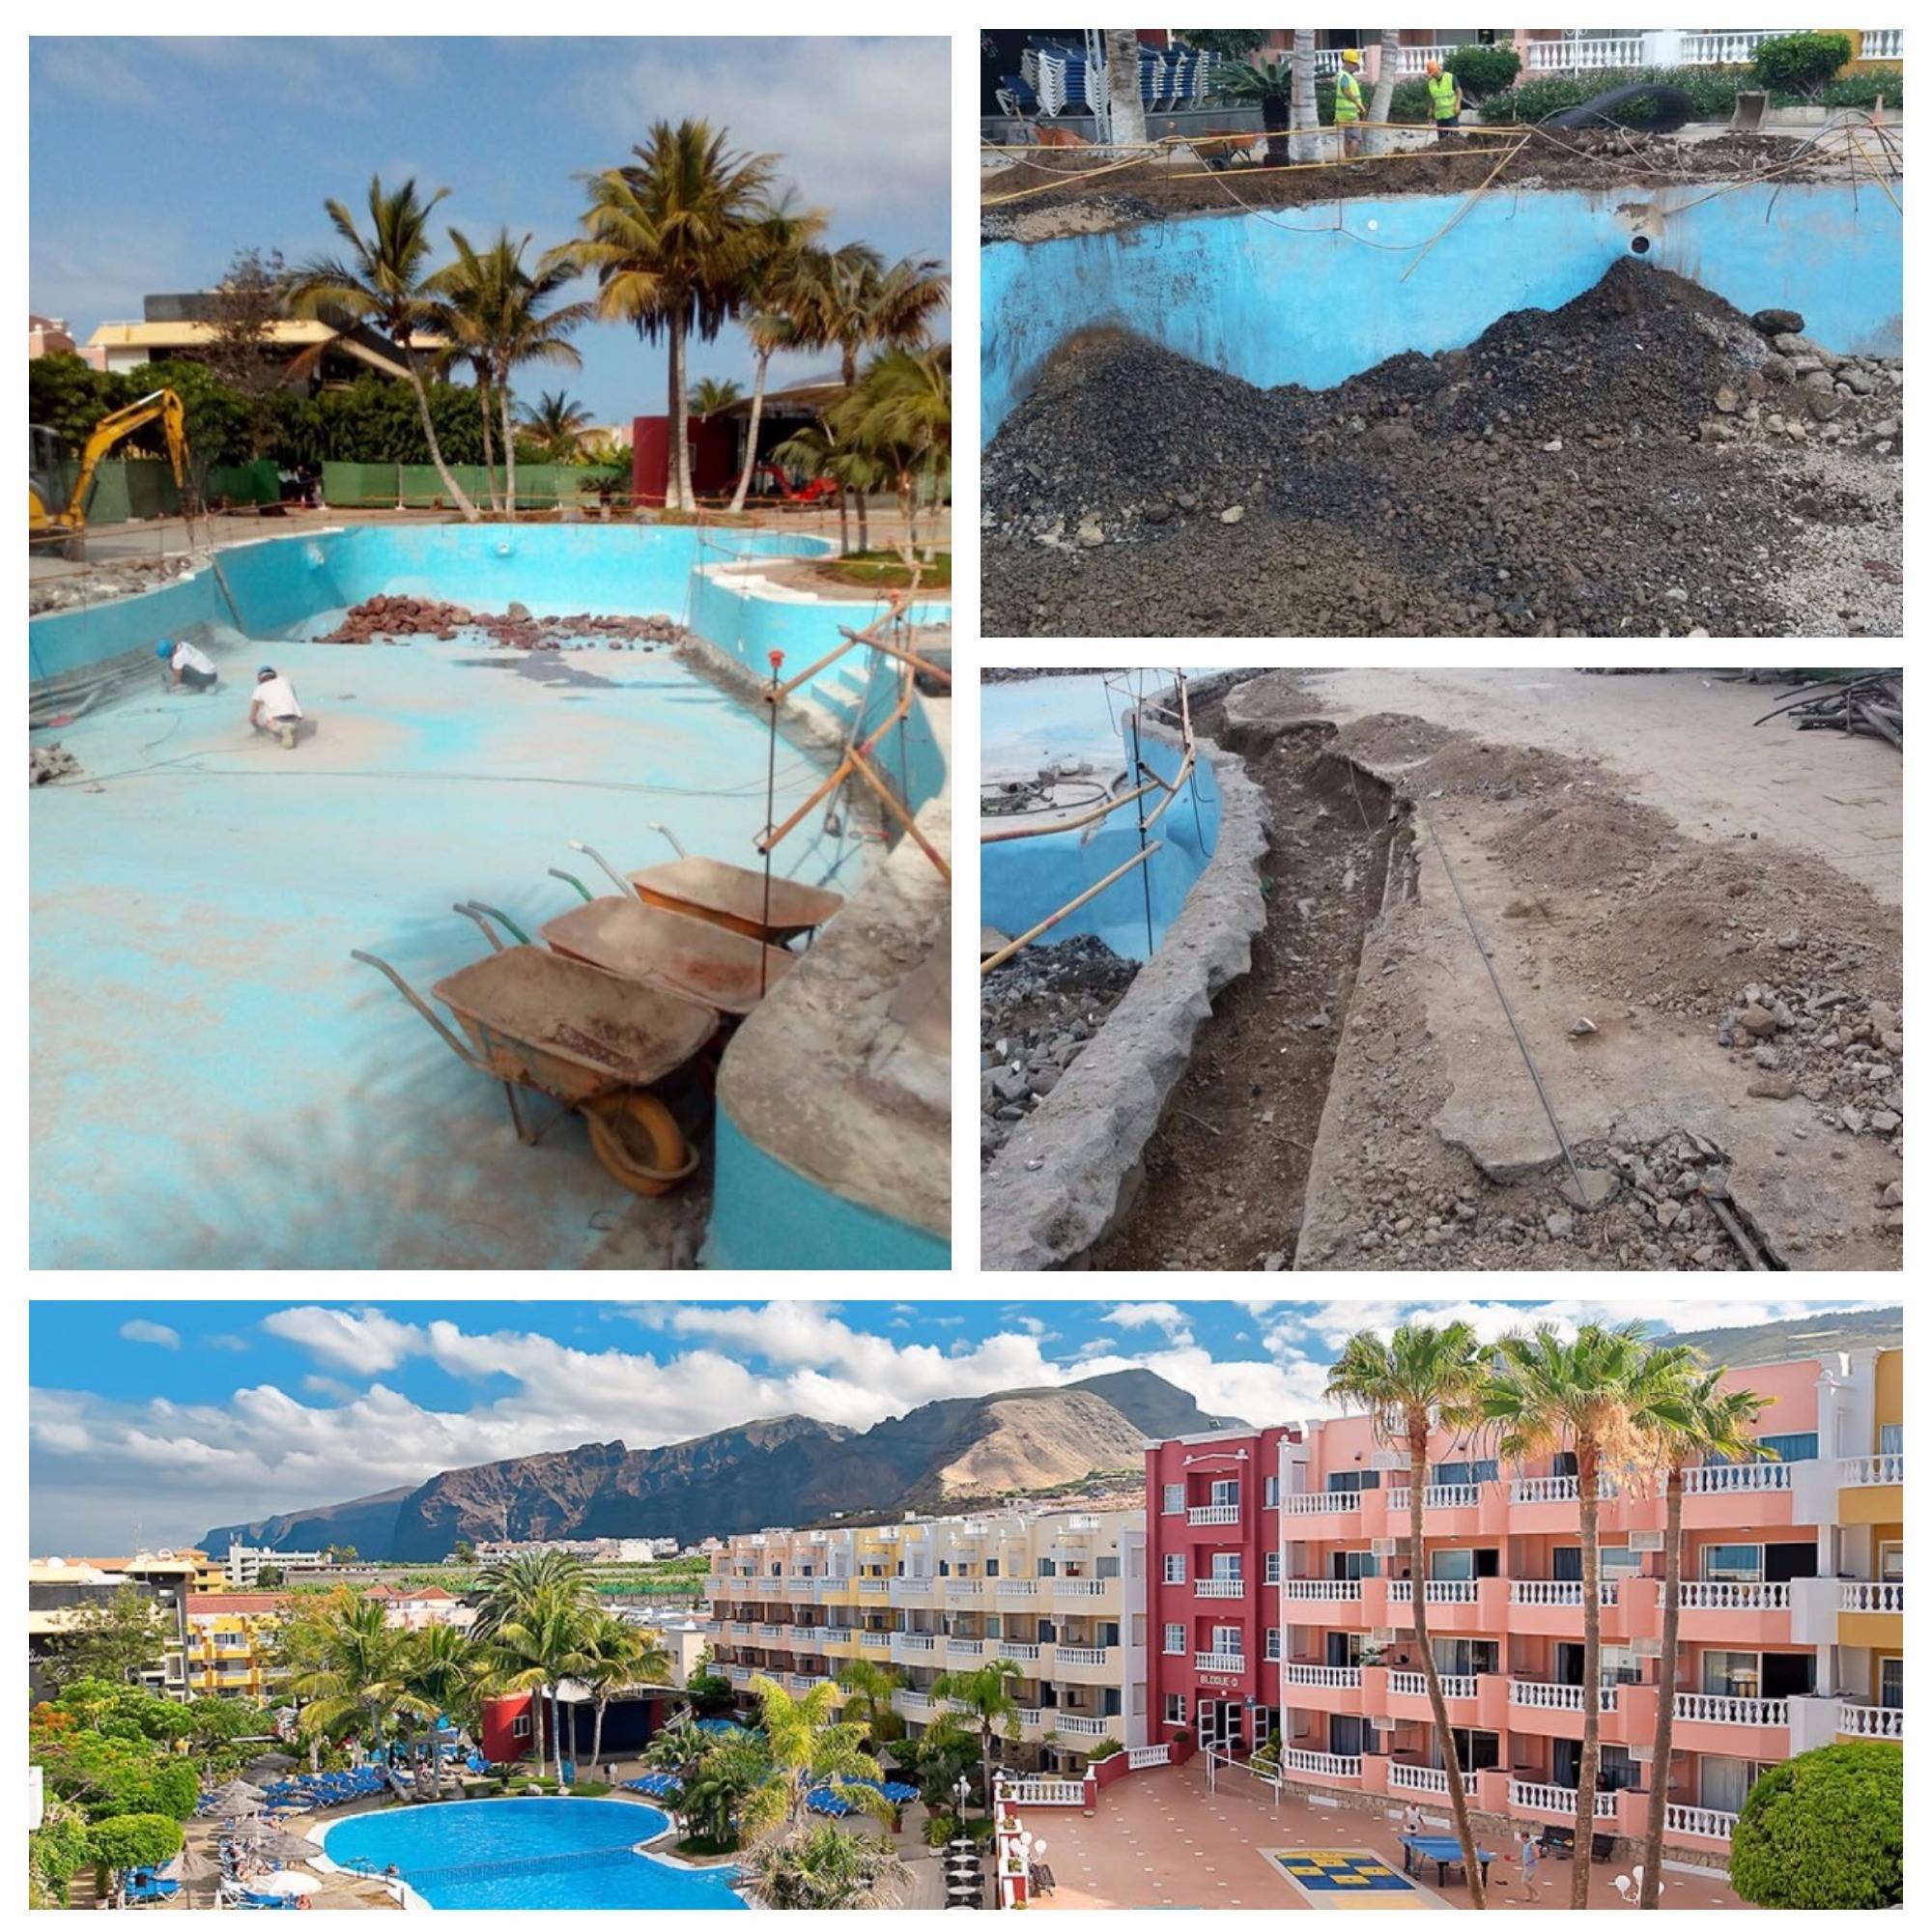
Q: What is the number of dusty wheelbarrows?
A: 3